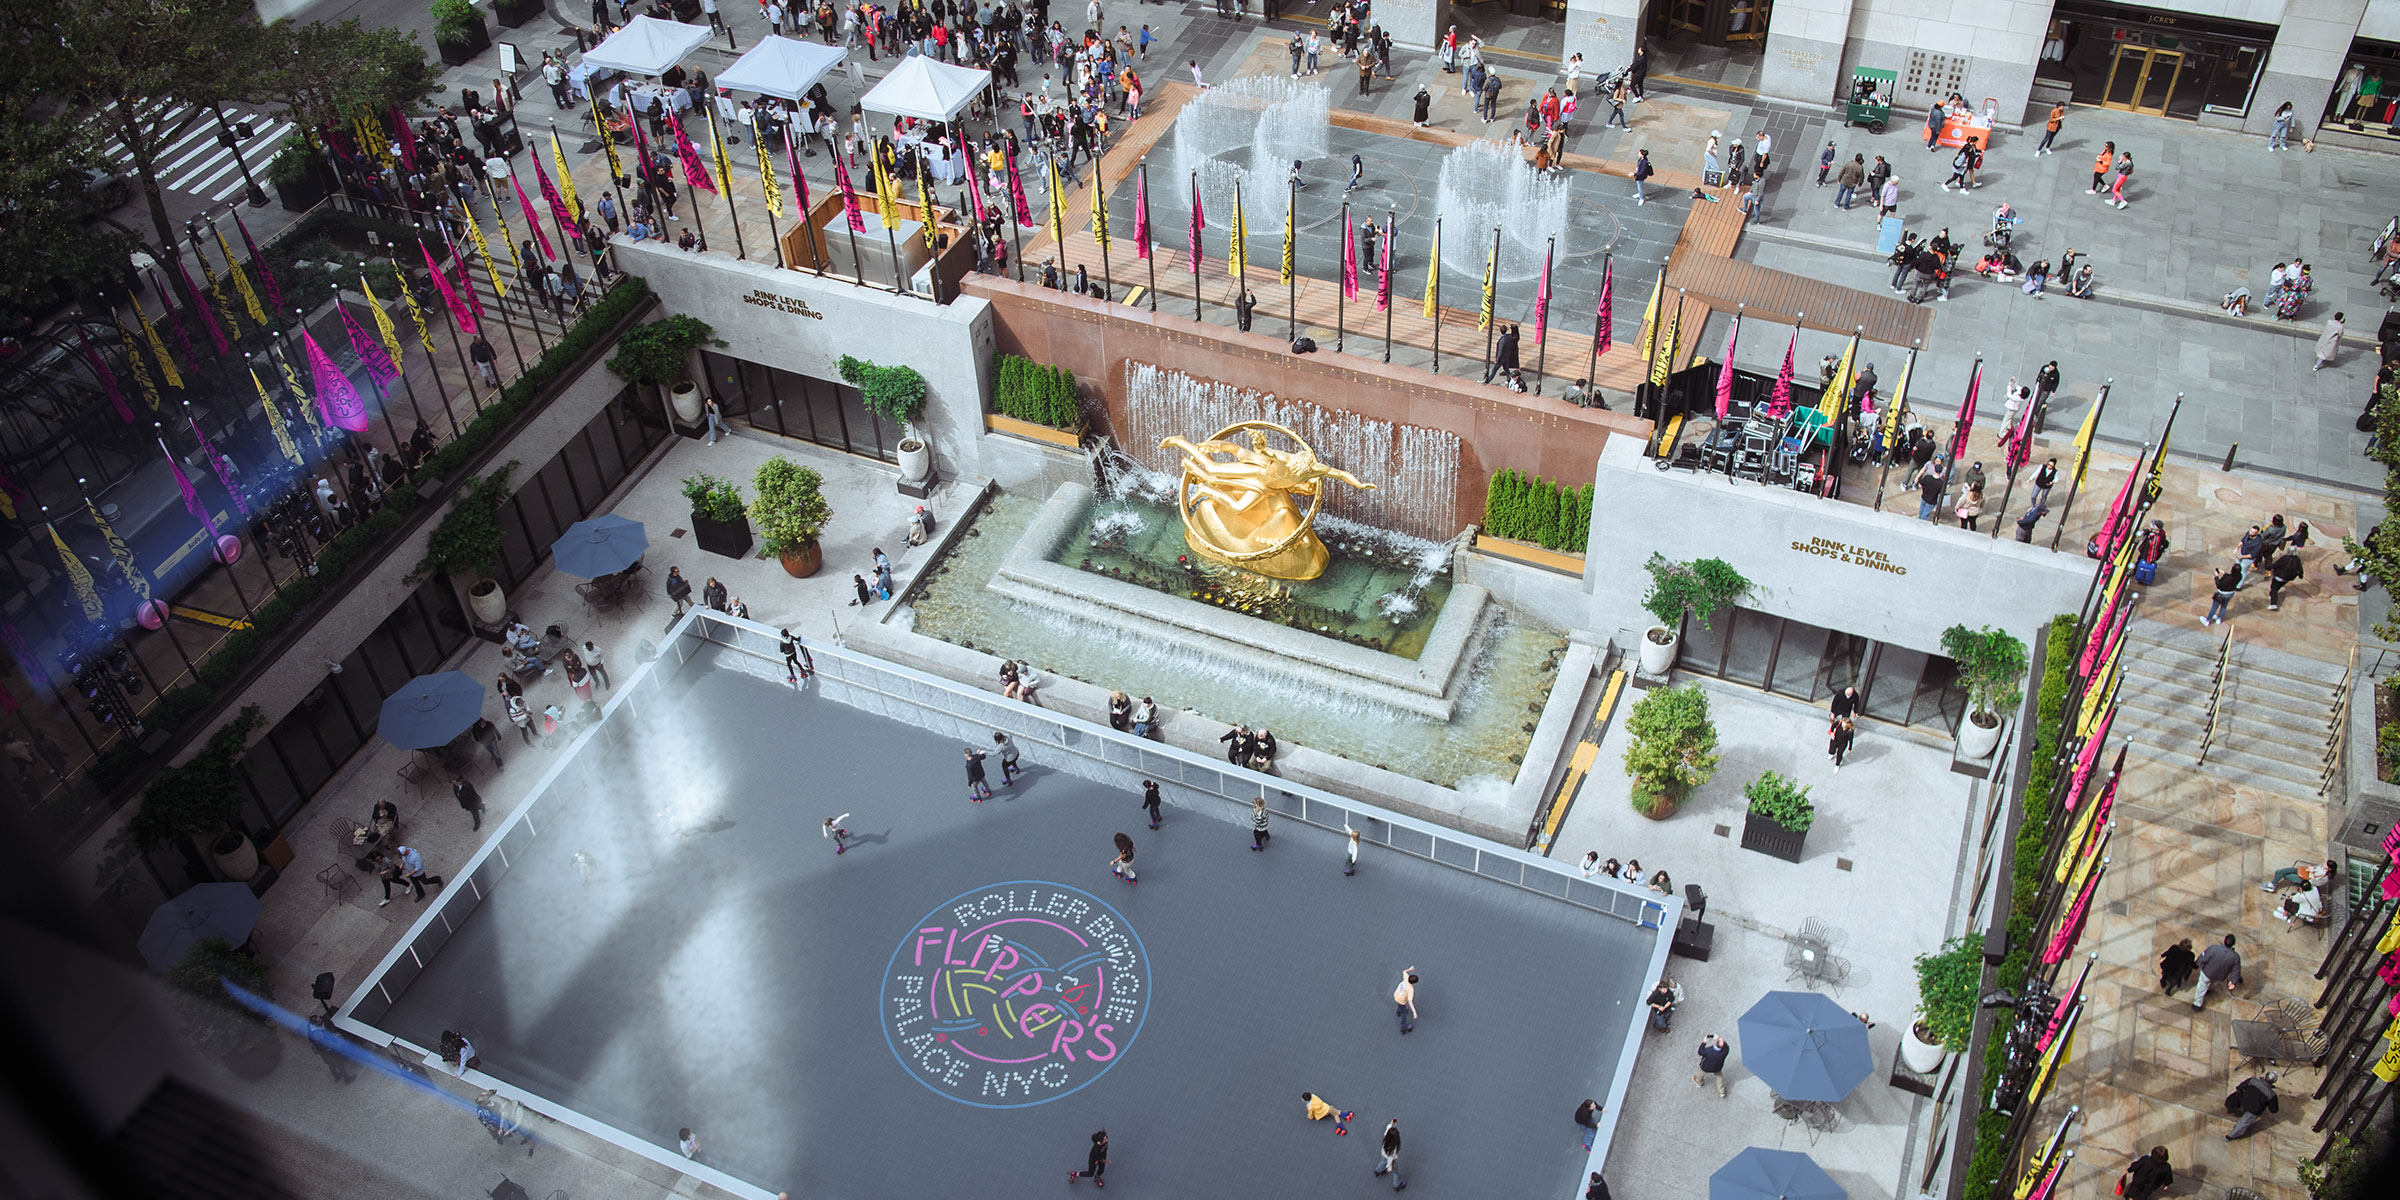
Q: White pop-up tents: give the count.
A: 3